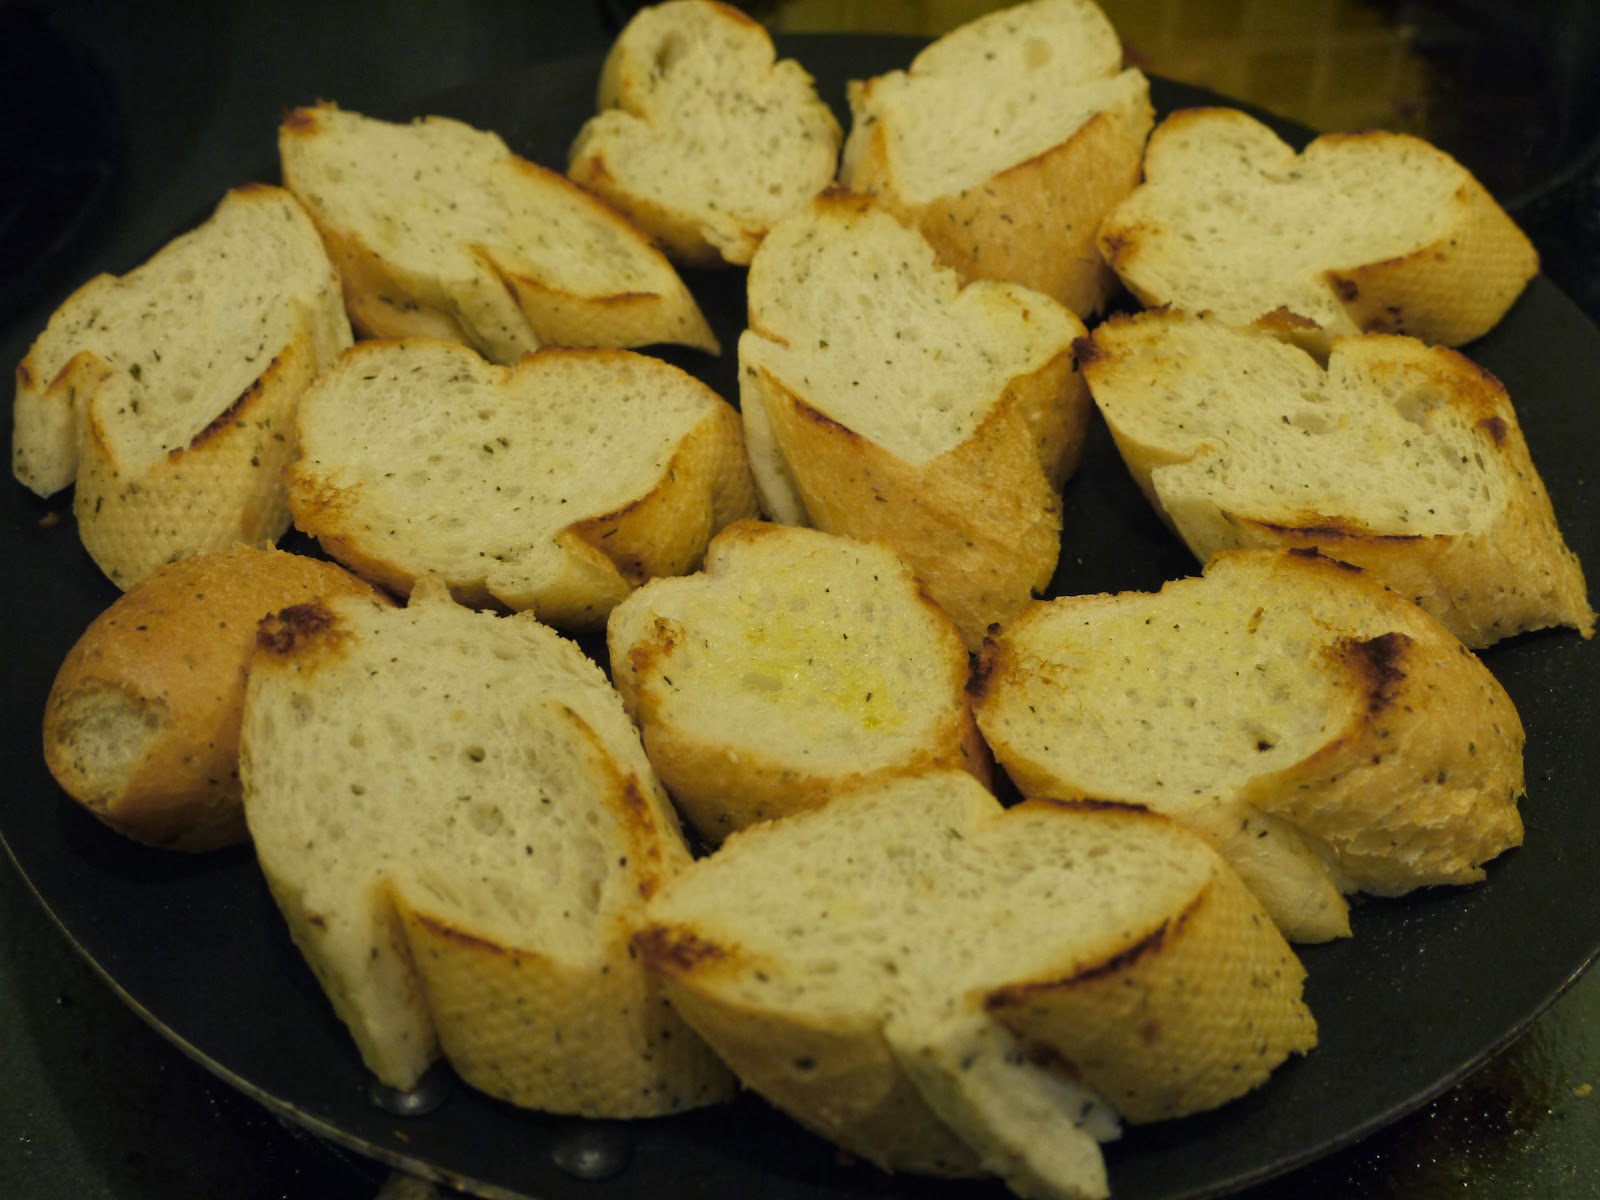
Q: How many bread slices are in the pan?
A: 13